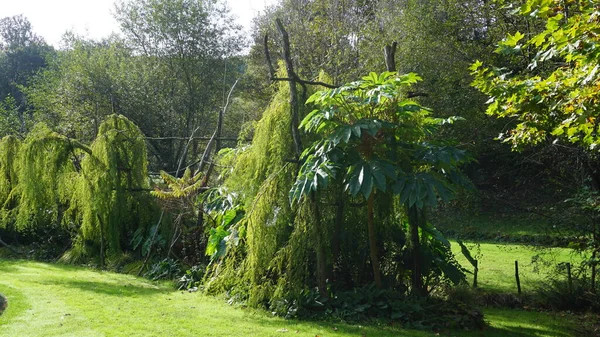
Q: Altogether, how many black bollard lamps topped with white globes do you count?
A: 0